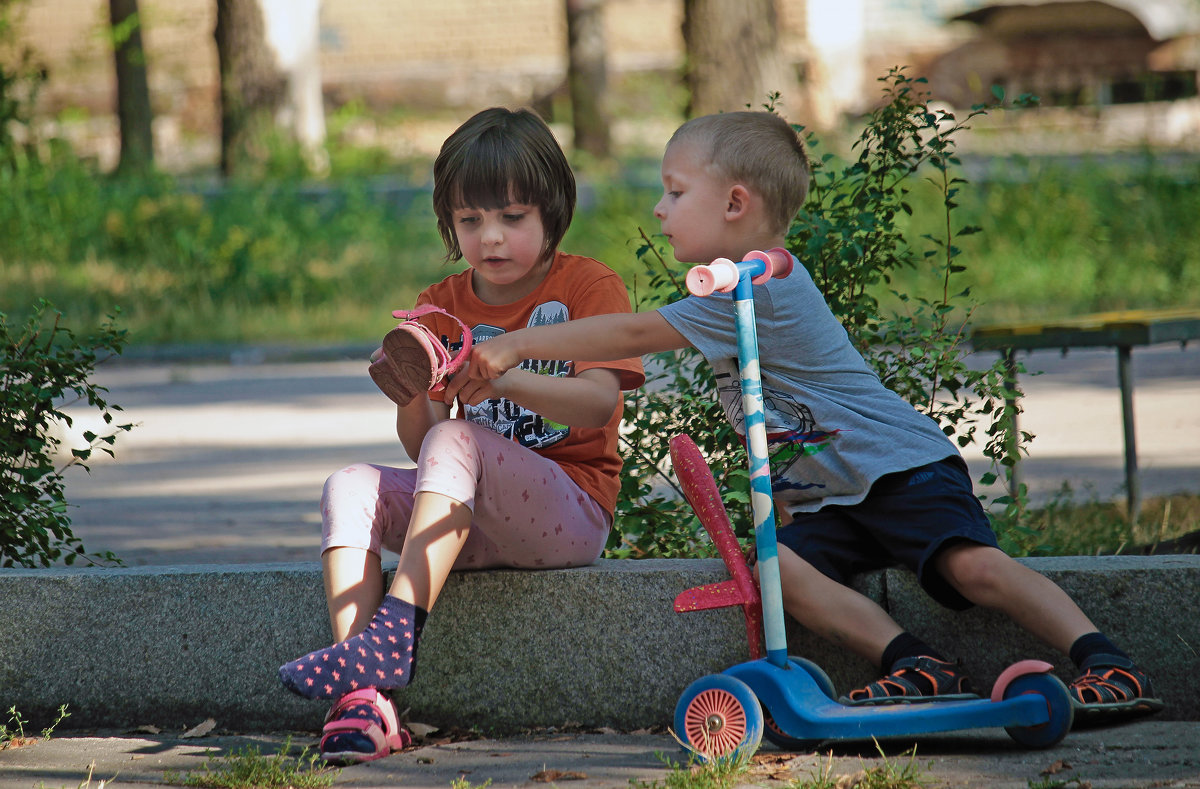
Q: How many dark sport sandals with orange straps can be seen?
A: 2